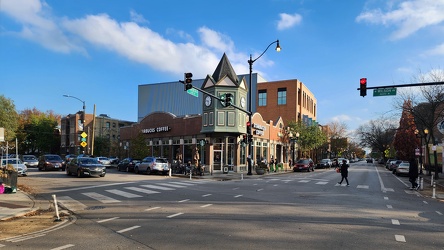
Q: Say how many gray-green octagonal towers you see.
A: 1